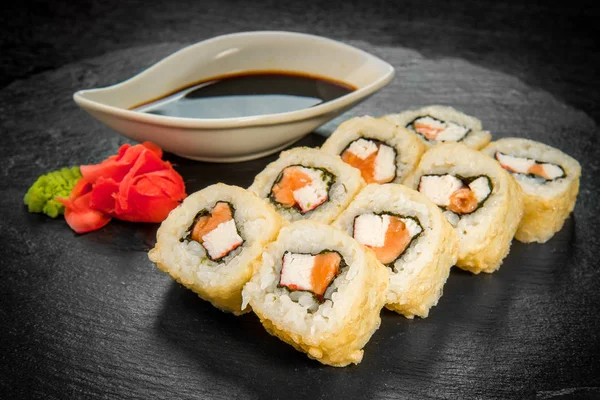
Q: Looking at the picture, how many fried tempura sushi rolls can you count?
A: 8